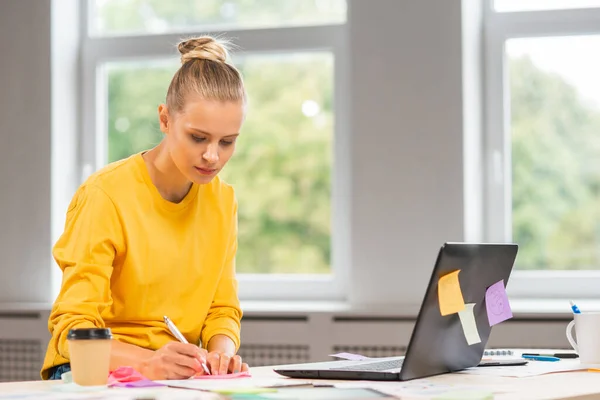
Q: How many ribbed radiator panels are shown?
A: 3